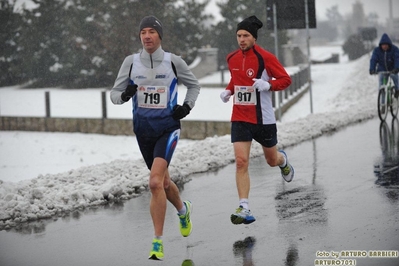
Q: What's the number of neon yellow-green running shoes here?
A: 2